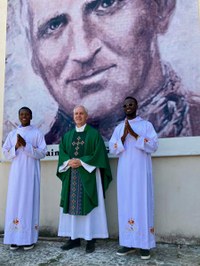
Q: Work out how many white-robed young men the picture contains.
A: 2